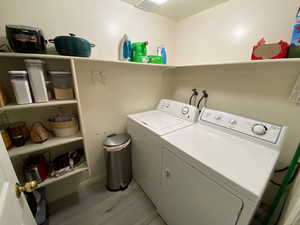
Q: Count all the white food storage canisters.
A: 2